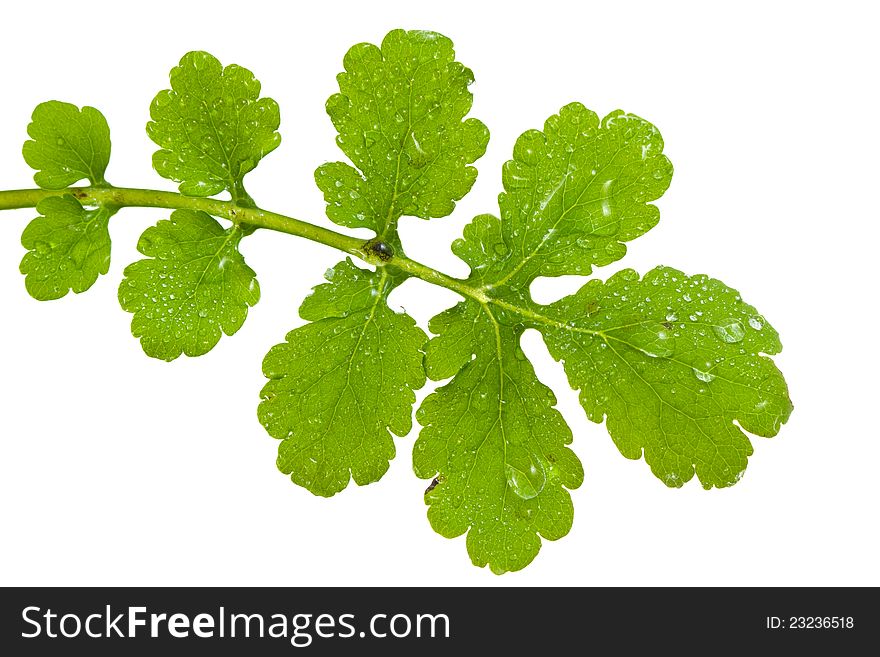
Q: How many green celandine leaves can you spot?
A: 9